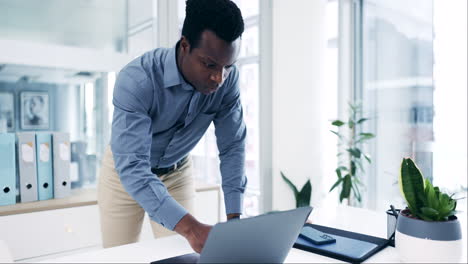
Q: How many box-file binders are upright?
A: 4